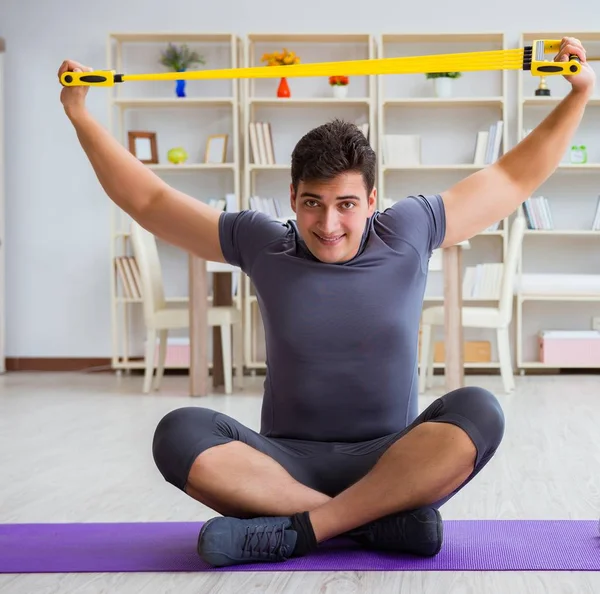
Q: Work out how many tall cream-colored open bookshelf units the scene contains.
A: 4